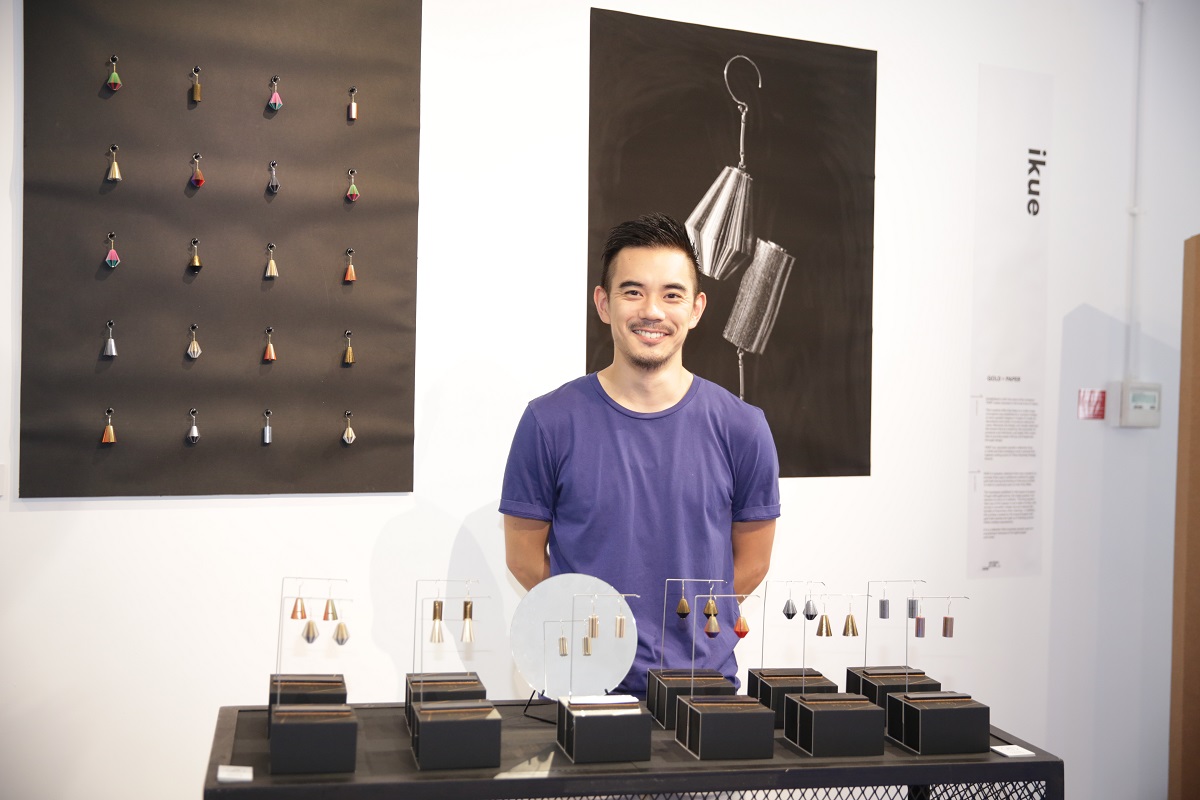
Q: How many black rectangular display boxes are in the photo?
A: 11